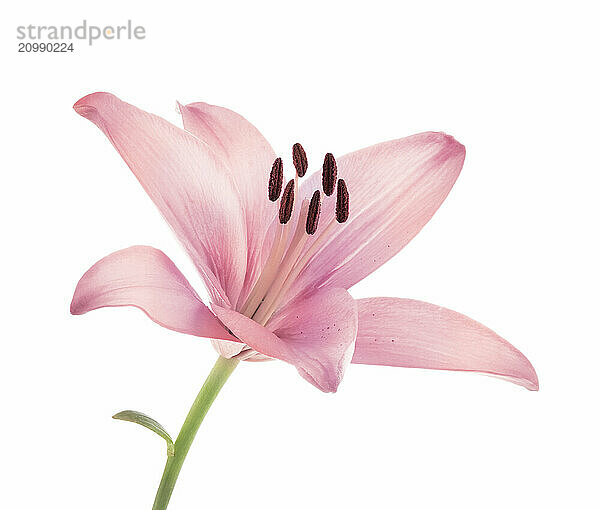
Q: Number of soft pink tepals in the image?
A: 6